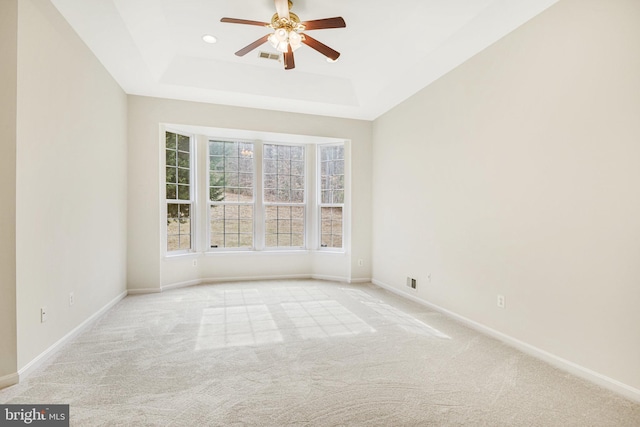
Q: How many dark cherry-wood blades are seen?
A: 5